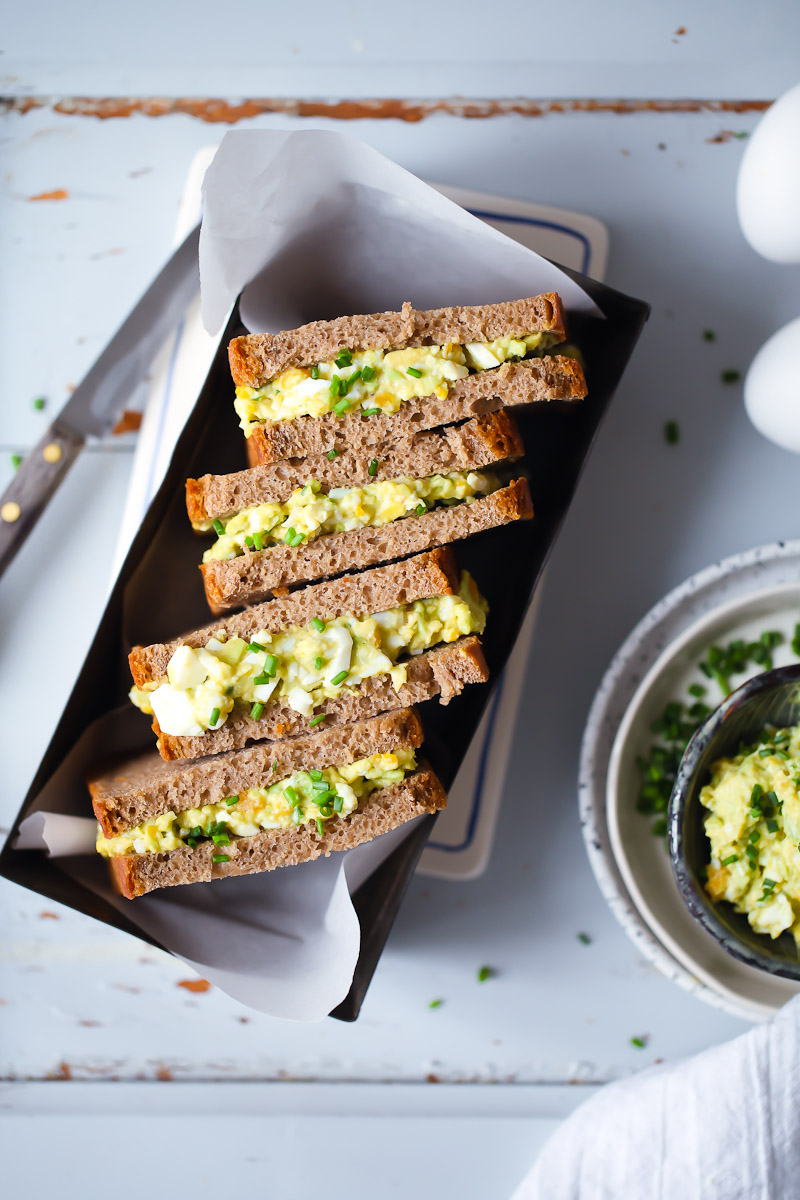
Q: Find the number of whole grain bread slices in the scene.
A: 8